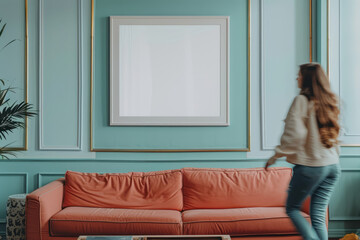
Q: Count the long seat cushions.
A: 2